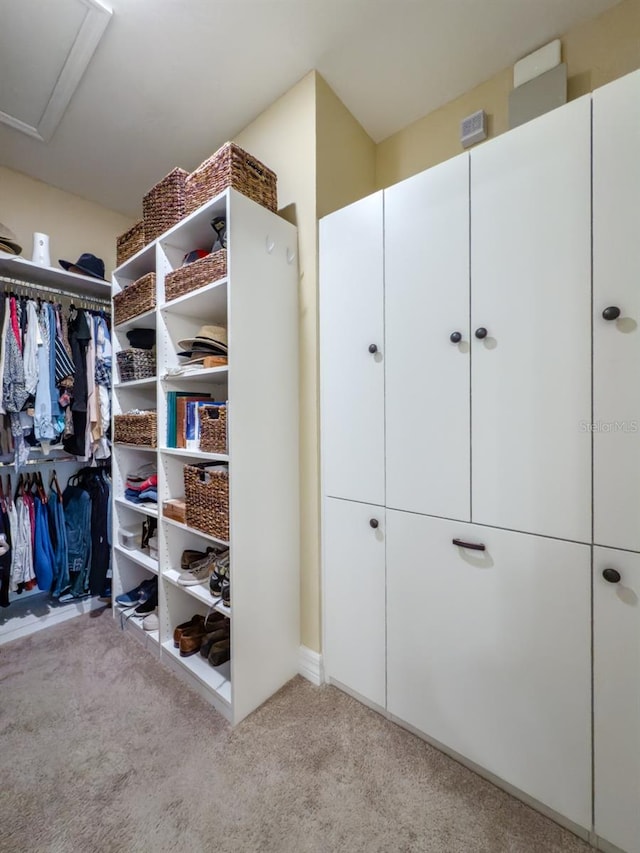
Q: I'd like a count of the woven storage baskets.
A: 9